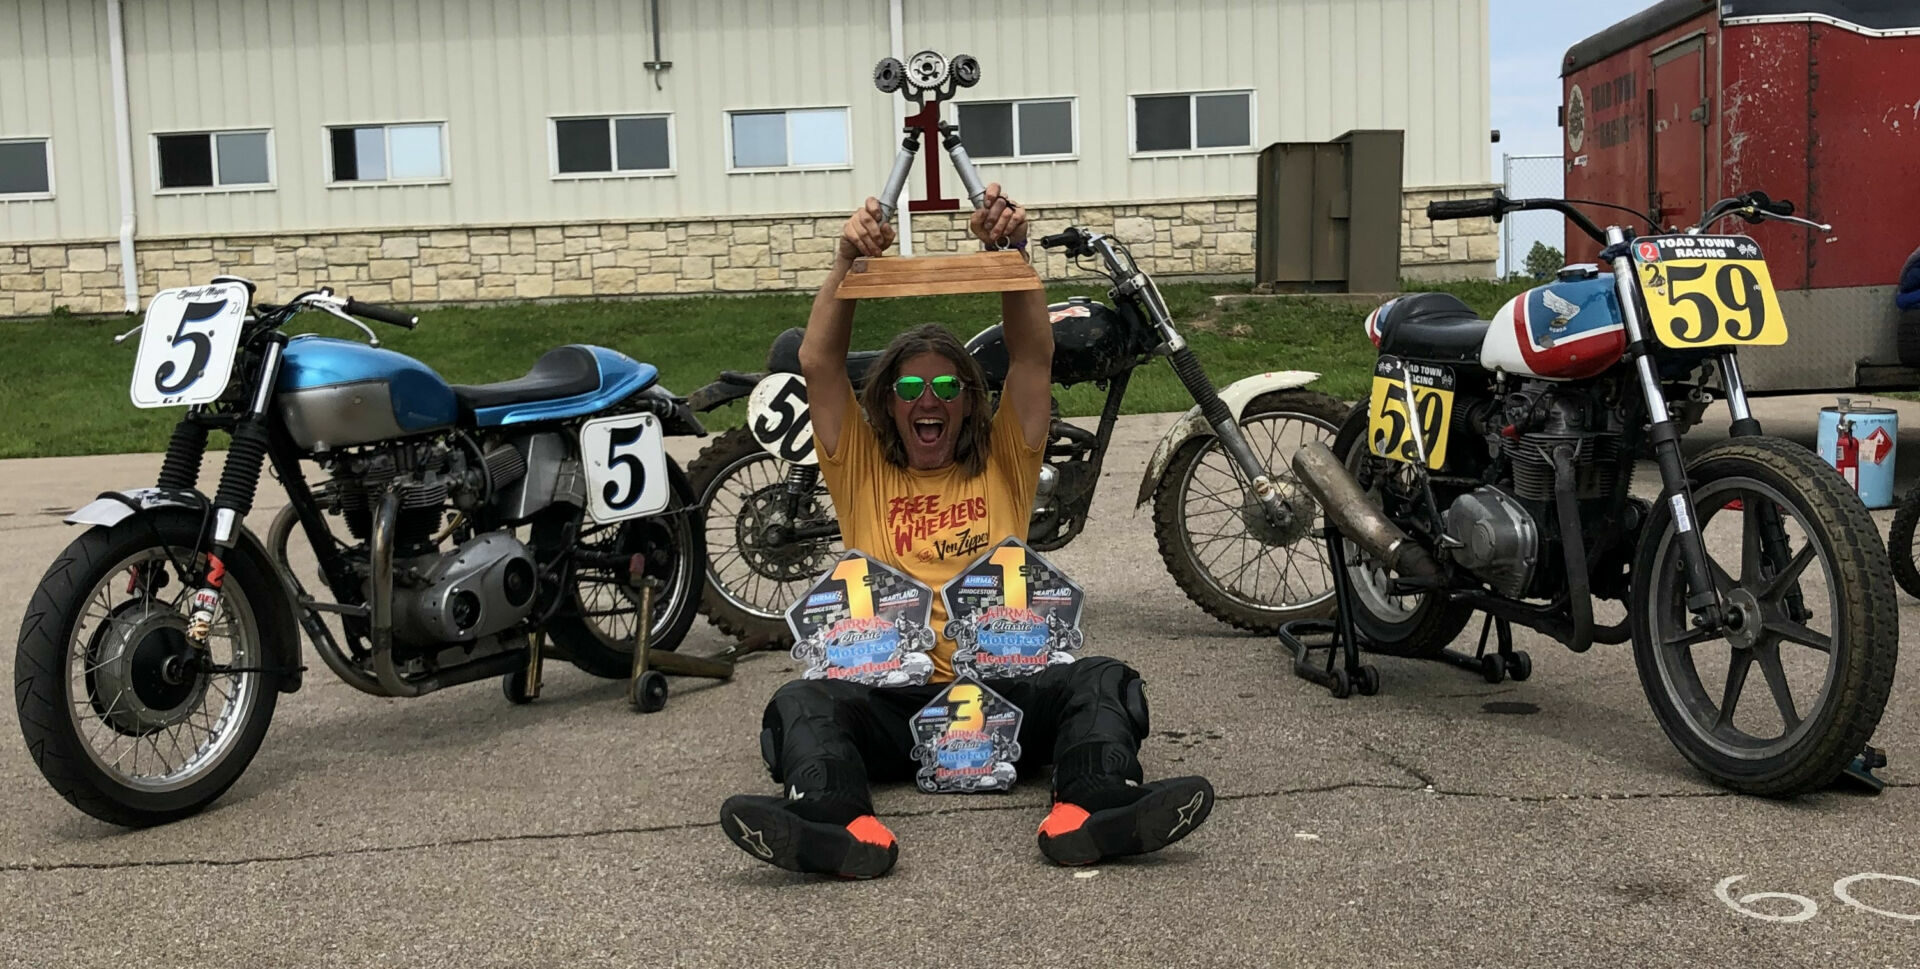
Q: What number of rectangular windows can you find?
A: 7